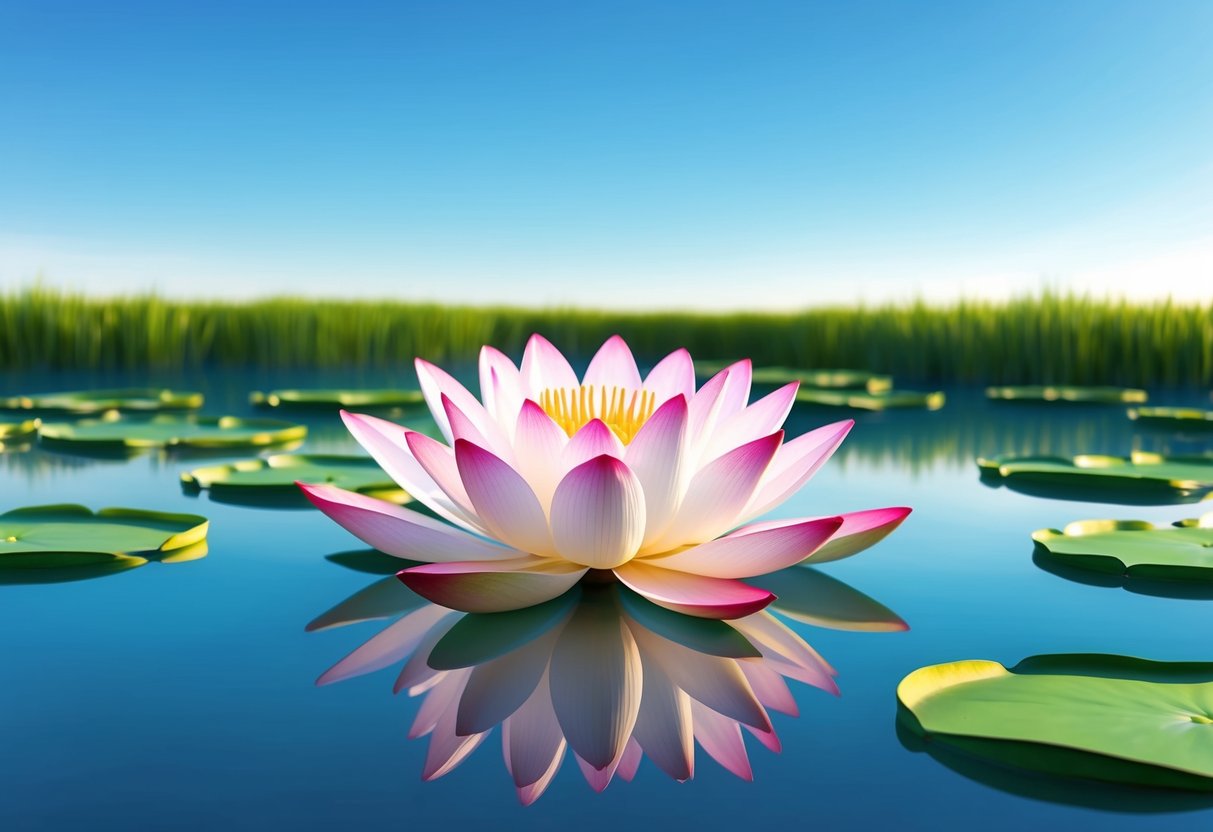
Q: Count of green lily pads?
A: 13